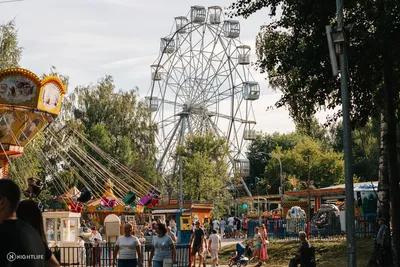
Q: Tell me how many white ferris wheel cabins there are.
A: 11